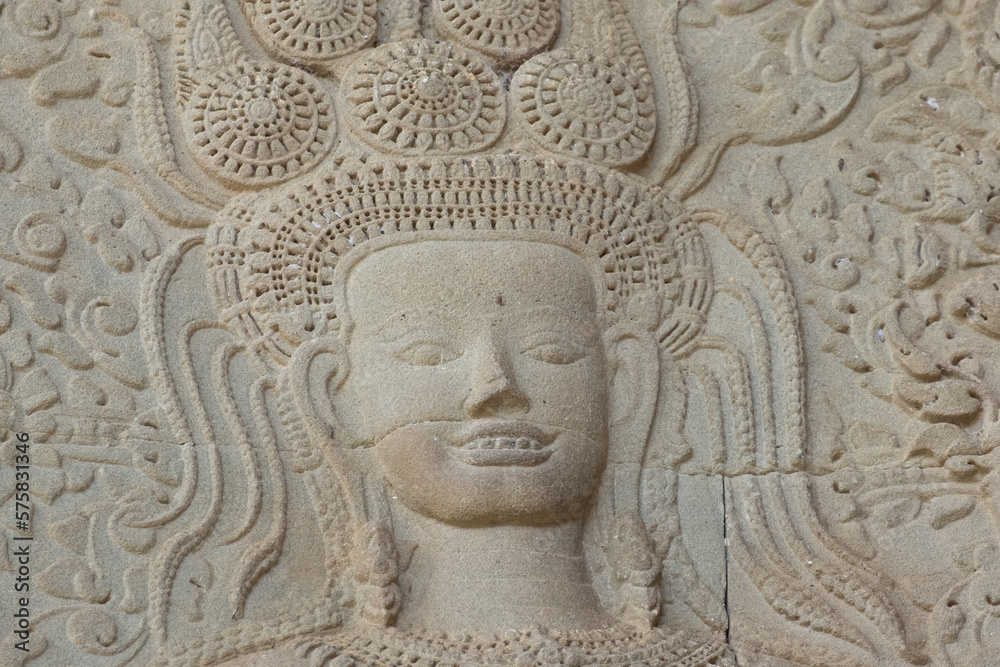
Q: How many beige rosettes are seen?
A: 5